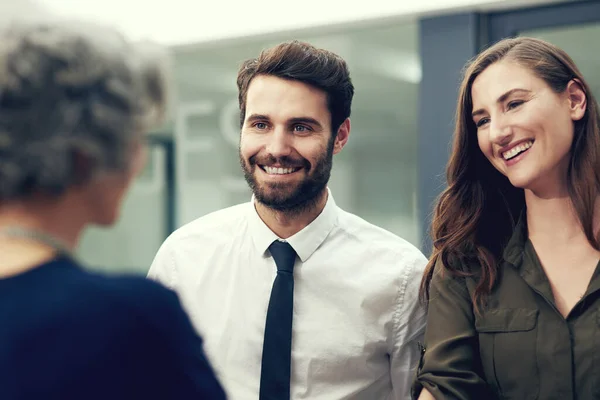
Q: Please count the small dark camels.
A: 0